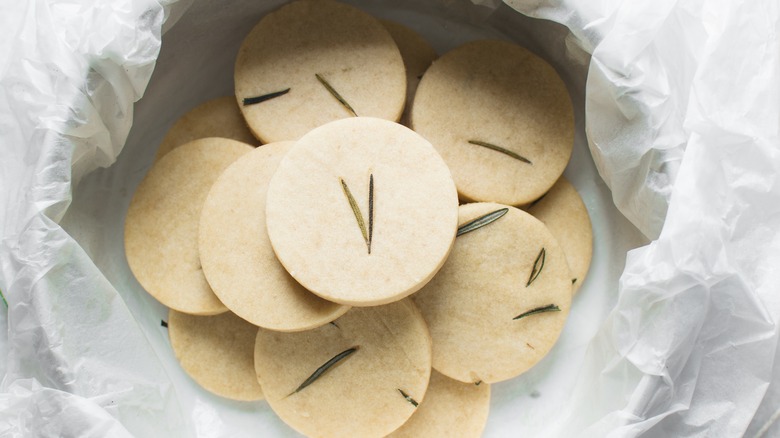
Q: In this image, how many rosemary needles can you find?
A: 10